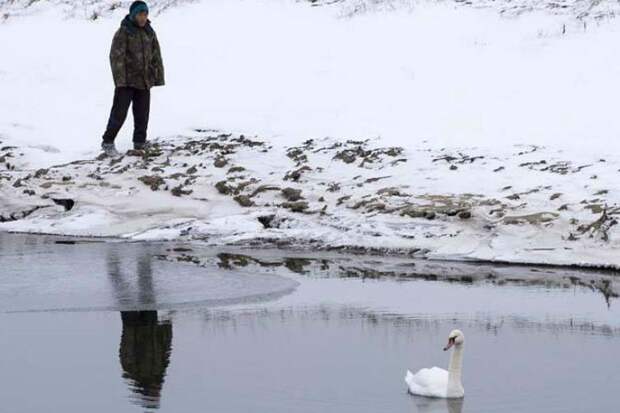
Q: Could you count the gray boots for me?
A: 2